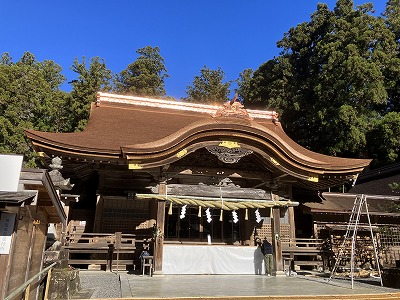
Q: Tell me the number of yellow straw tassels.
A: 5